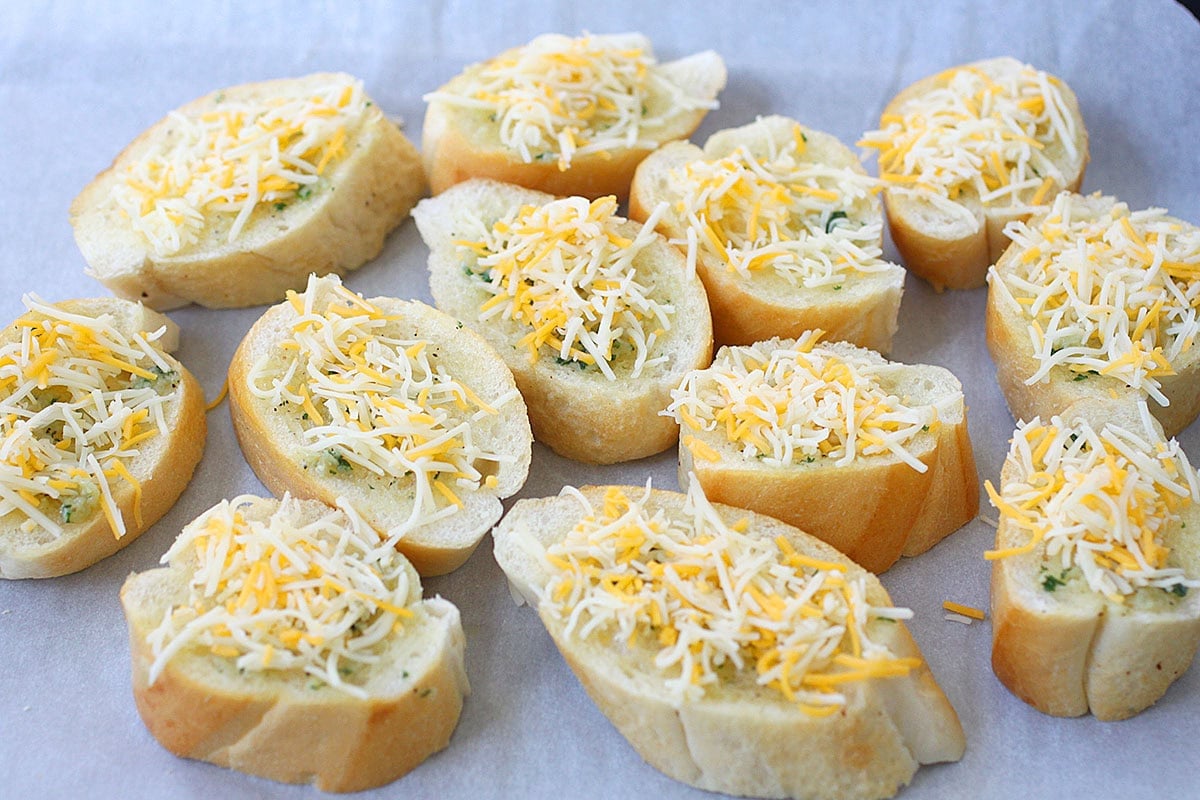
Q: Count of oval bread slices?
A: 12